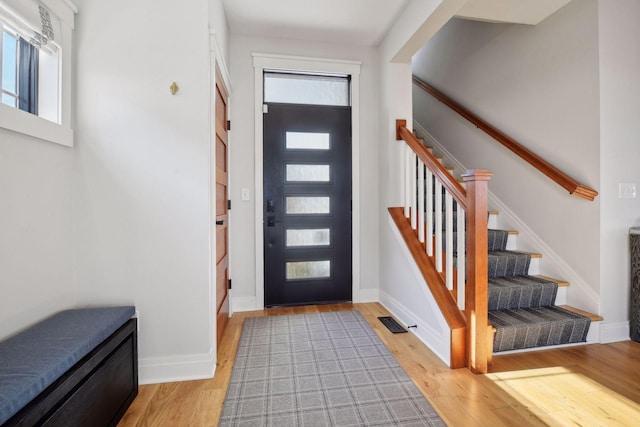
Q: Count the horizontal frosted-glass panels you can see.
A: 5